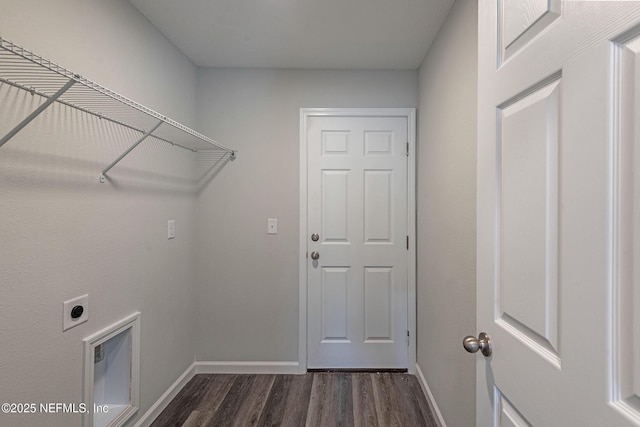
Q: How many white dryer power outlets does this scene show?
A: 1